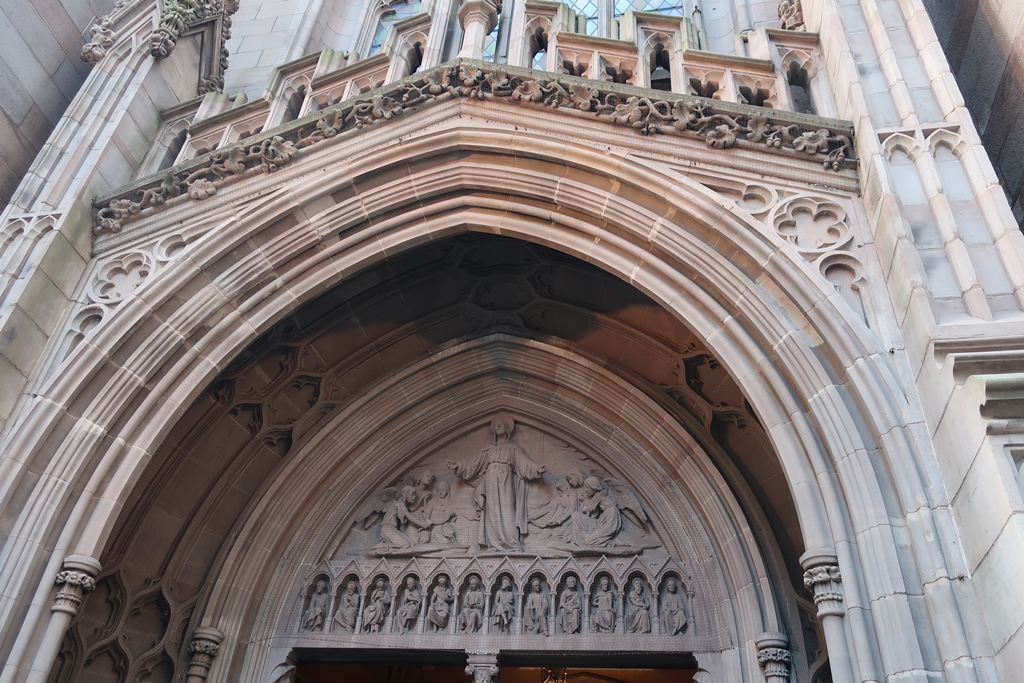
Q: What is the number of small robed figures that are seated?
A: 12